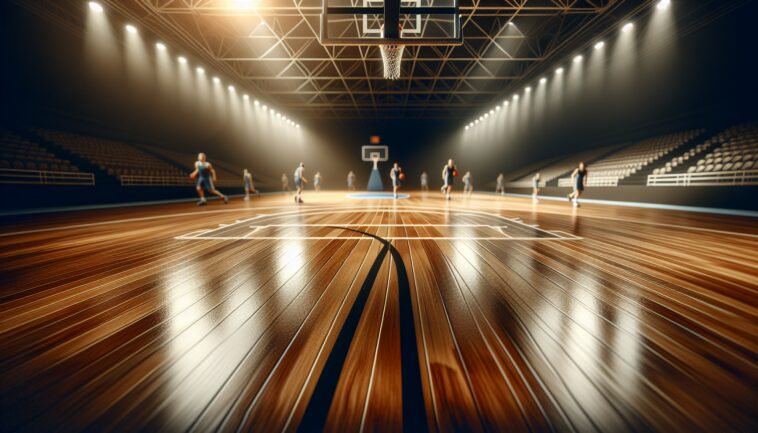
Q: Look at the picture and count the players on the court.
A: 13